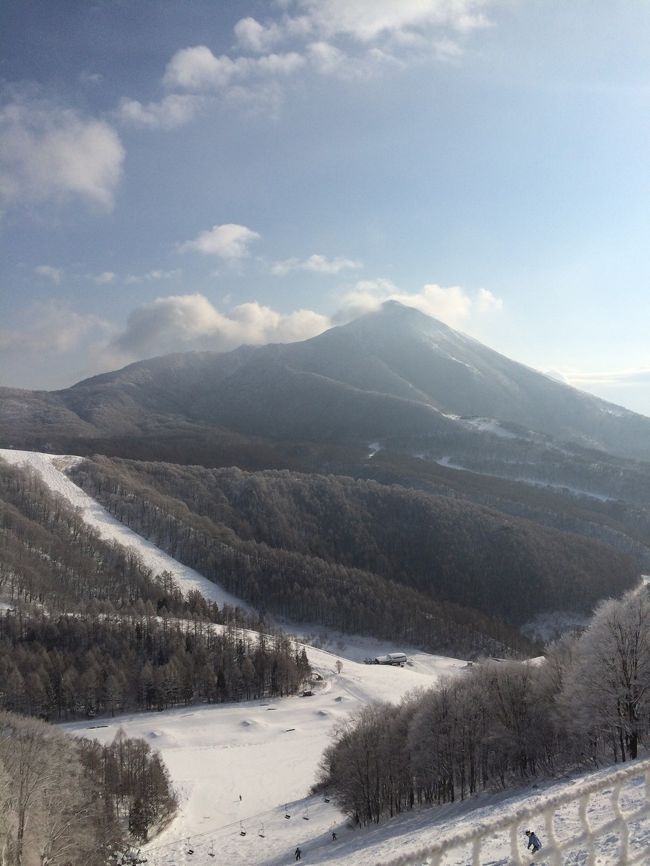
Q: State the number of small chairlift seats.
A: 7